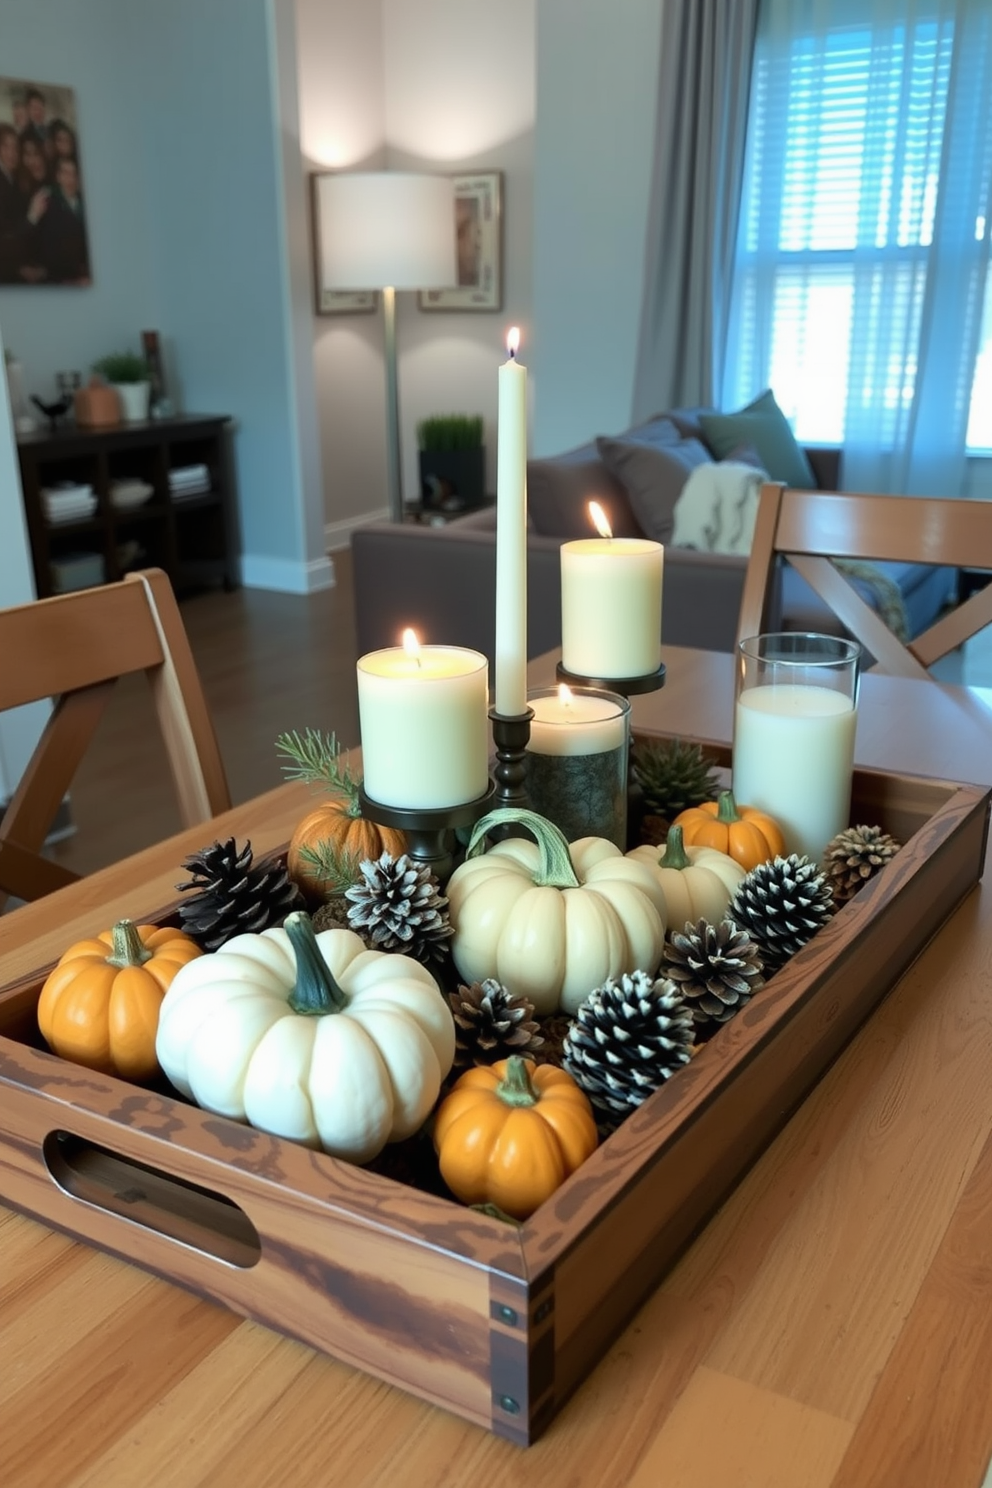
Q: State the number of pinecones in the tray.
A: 7